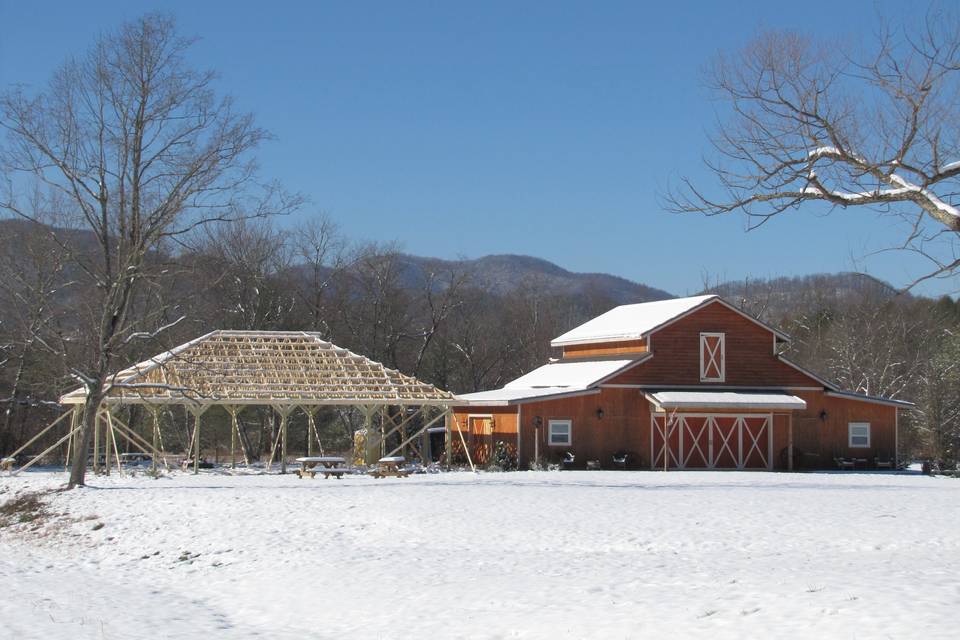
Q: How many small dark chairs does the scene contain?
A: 4